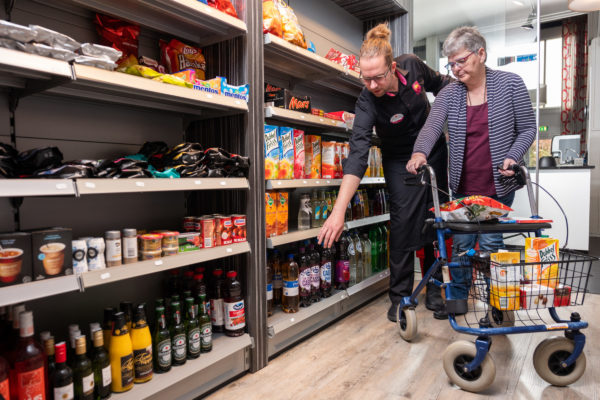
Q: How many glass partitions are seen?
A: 1